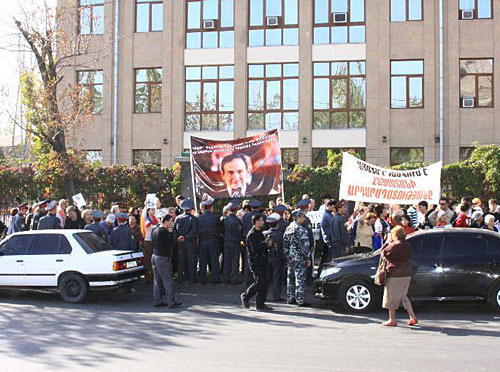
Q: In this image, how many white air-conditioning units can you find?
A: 5